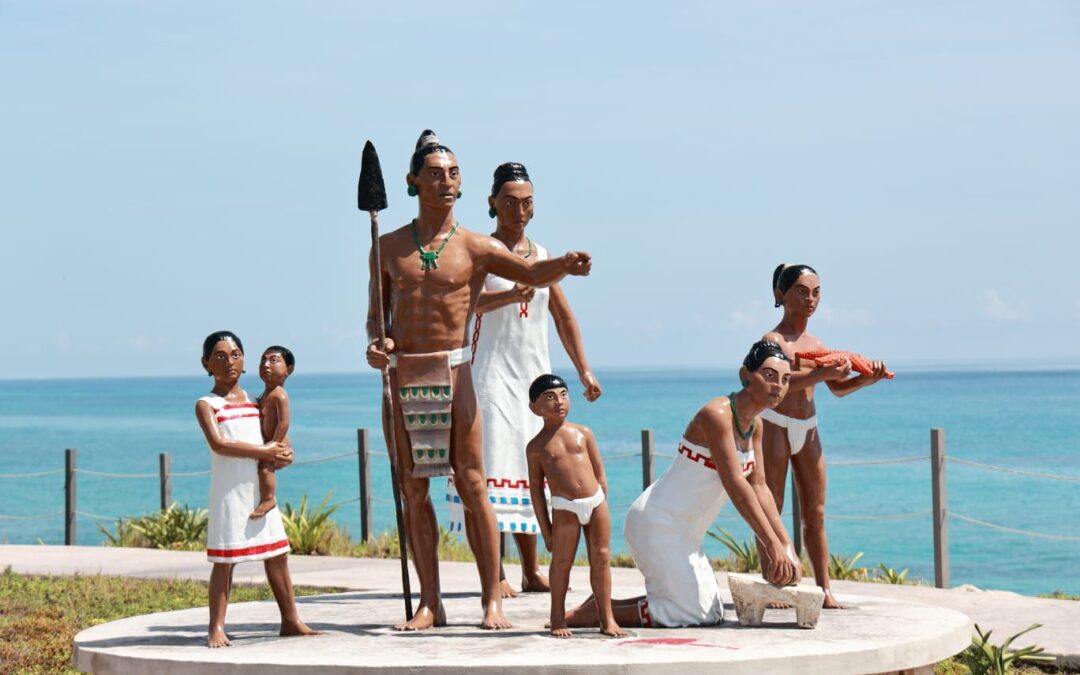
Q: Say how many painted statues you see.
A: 7